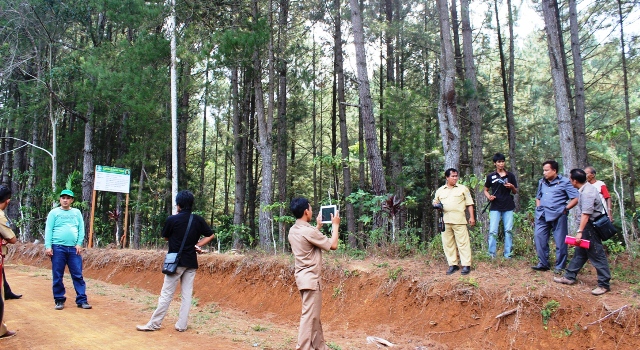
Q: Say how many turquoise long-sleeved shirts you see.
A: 1